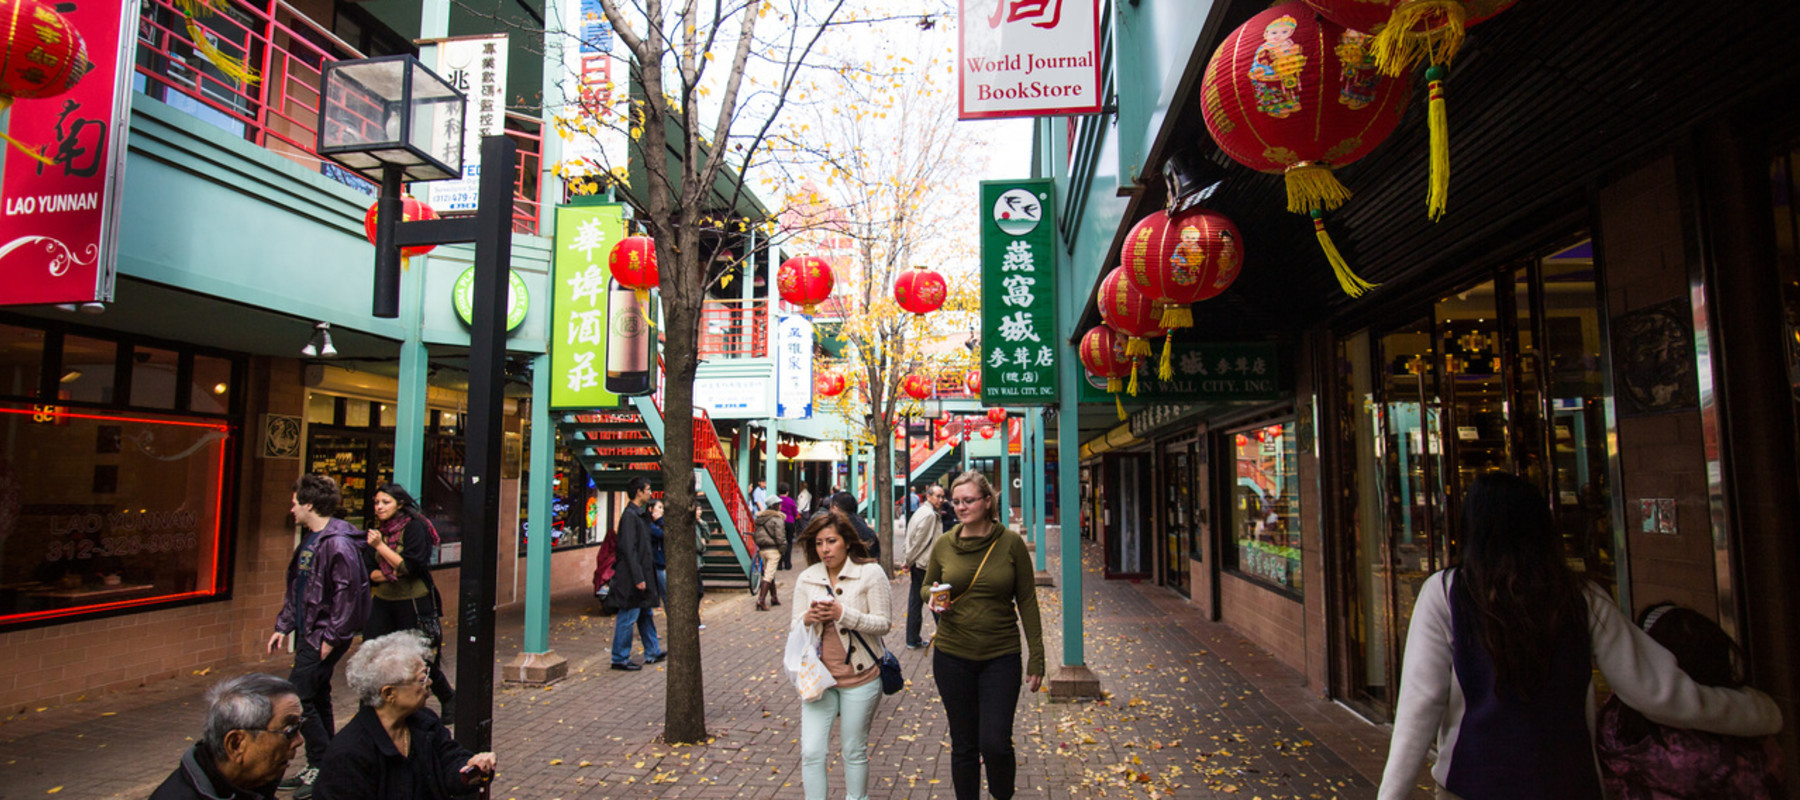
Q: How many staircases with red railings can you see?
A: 2